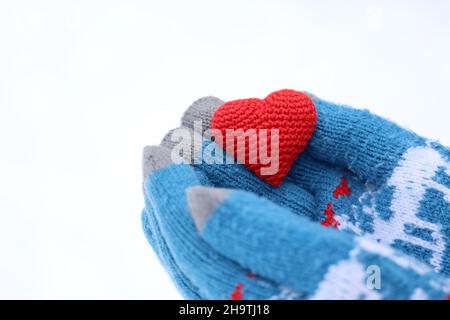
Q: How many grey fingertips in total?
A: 4